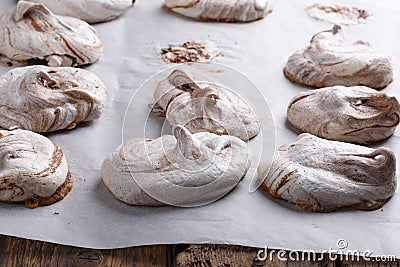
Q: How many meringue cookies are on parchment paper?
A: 10